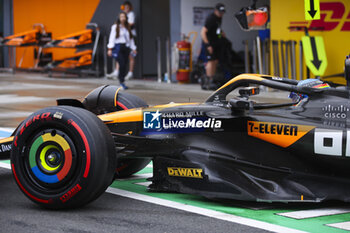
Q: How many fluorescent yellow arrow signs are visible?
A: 2